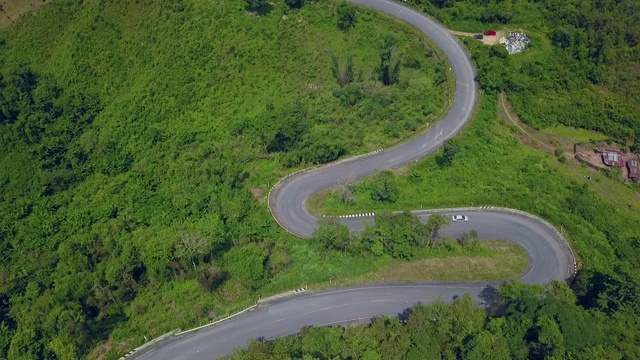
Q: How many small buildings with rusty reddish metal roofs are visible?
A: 2